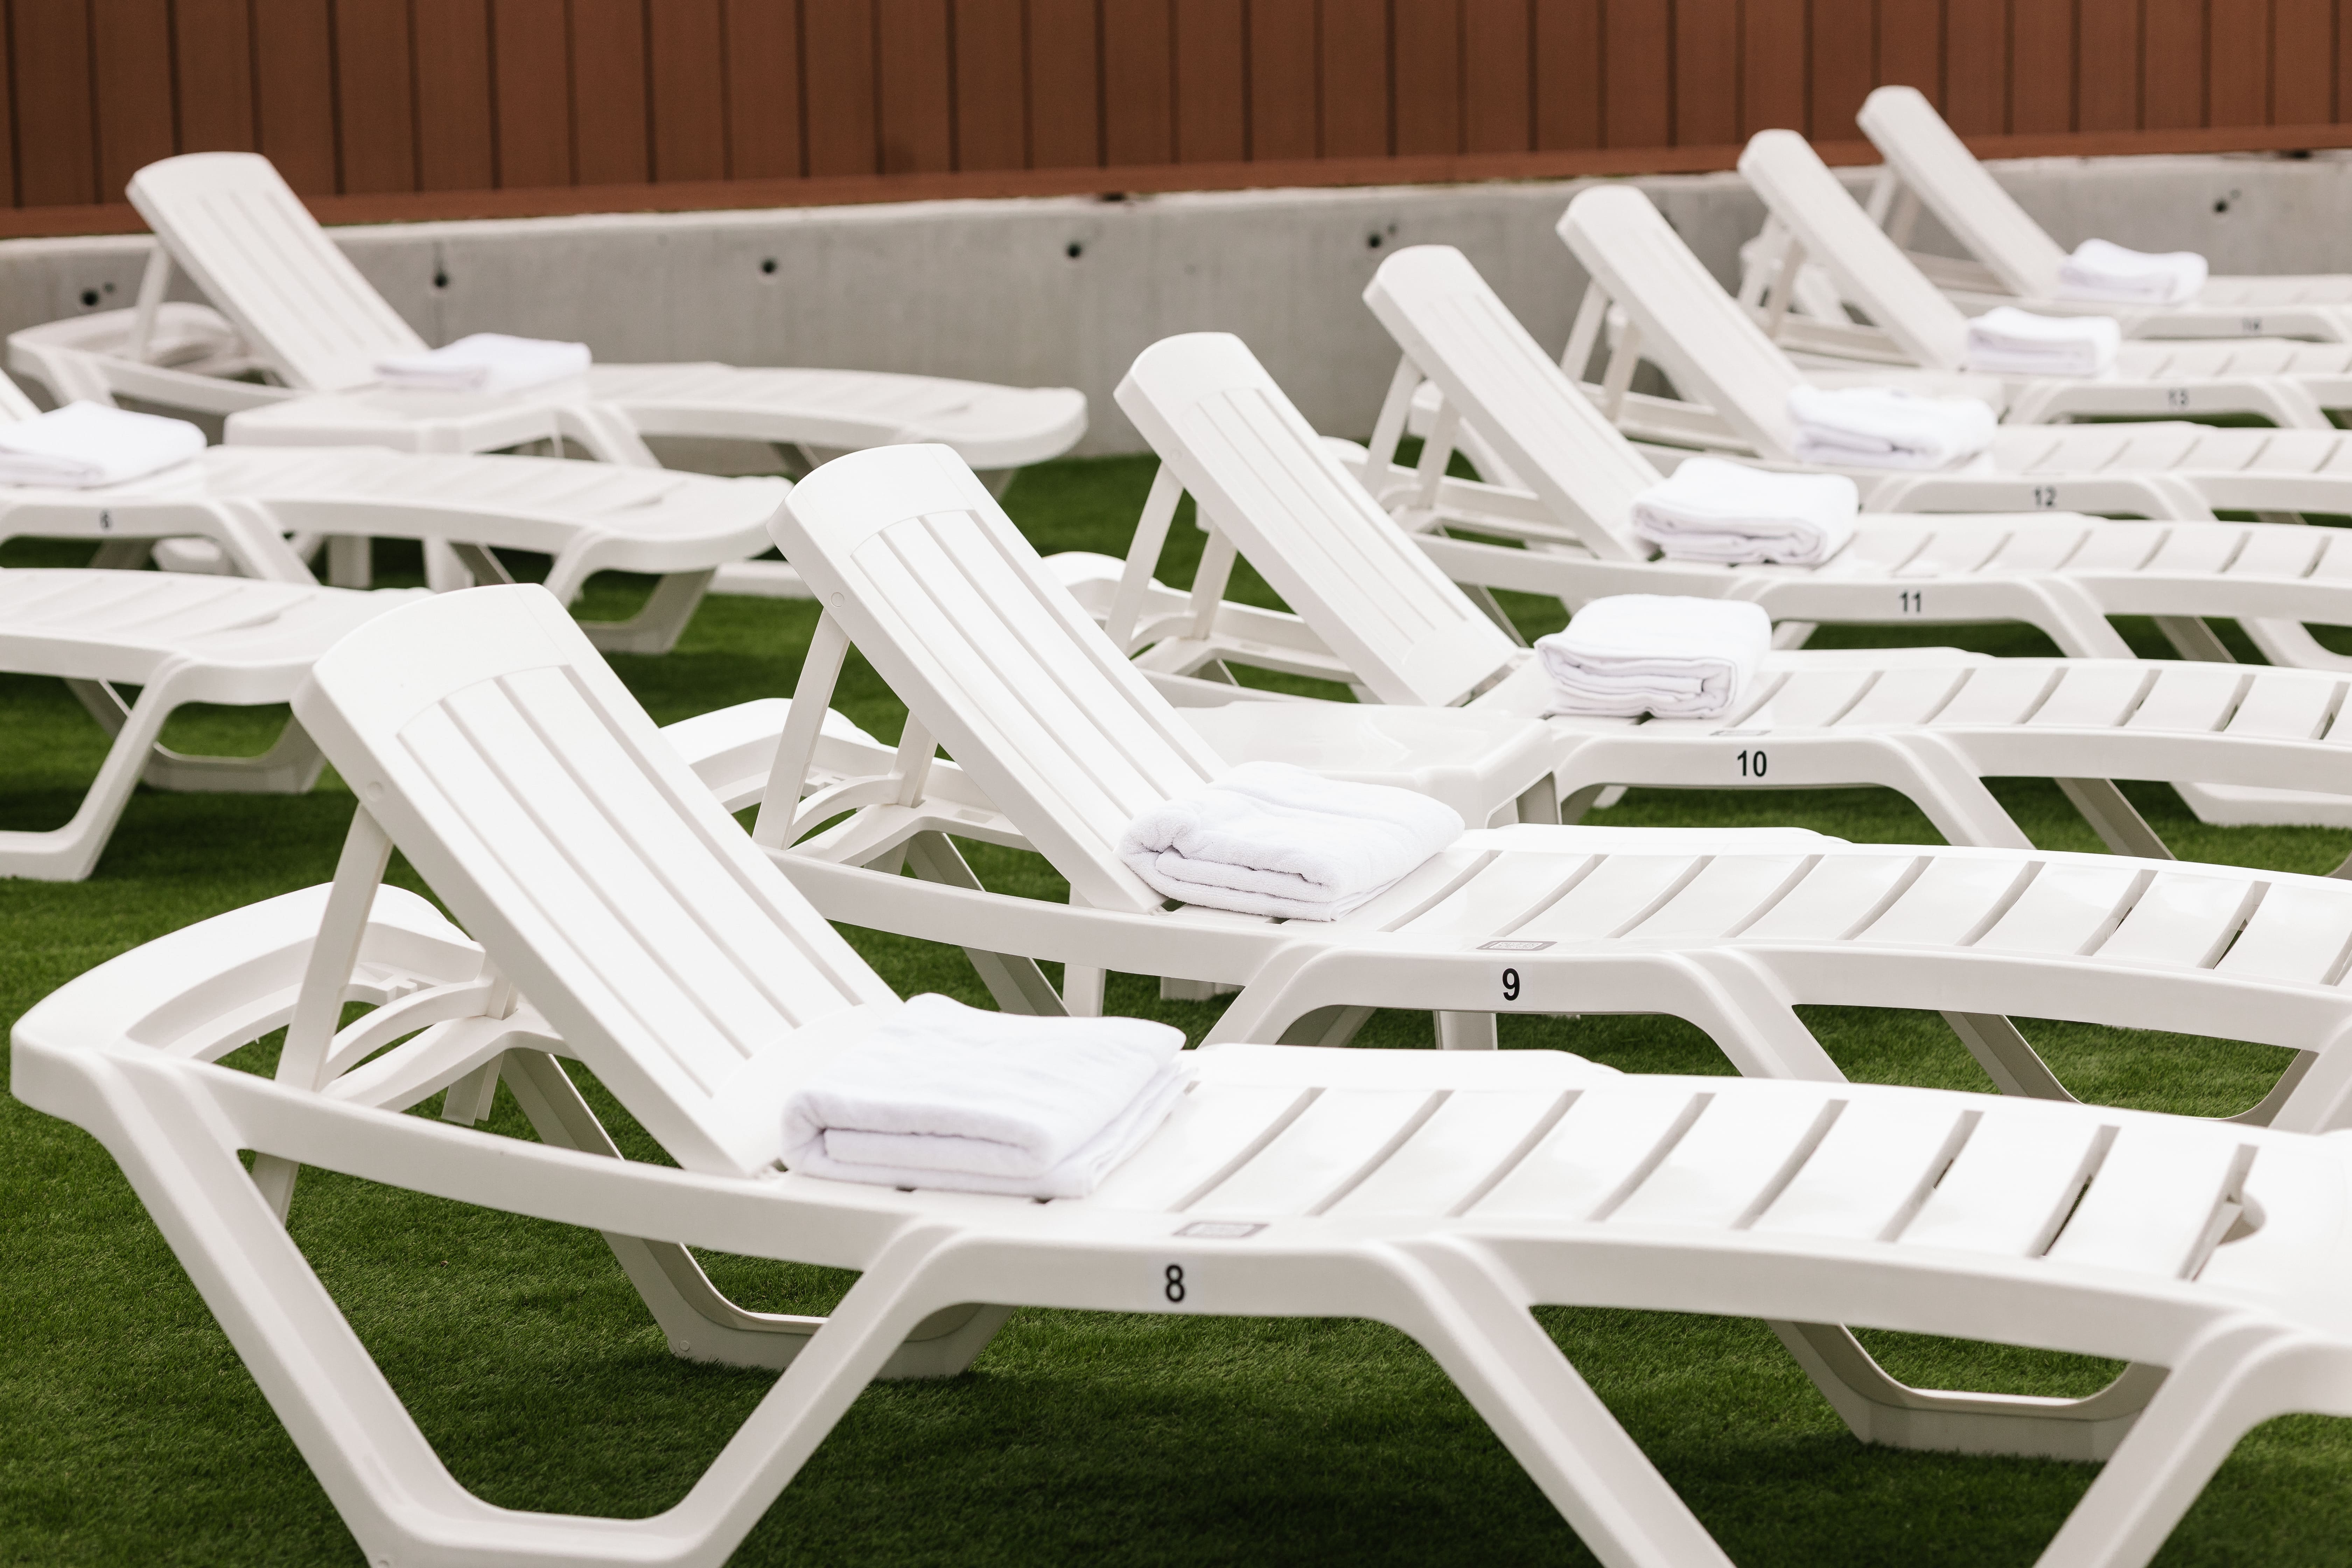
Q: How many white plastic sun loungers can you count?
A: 10